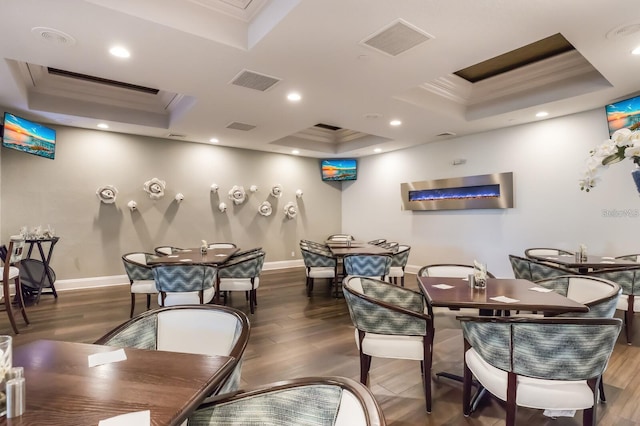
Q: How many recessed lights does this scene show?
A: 9